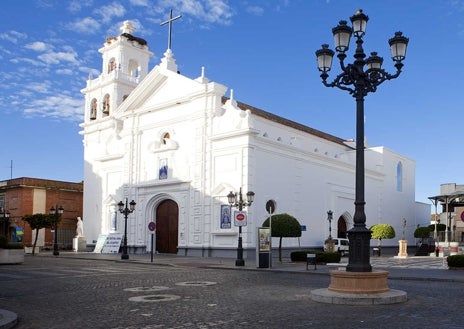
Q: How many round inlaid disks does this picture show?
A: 3